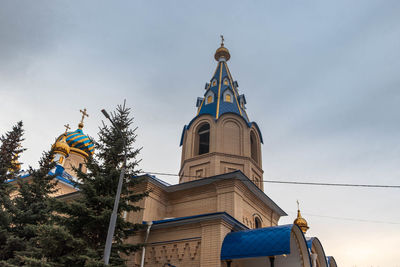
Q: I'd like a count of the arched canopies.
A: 3